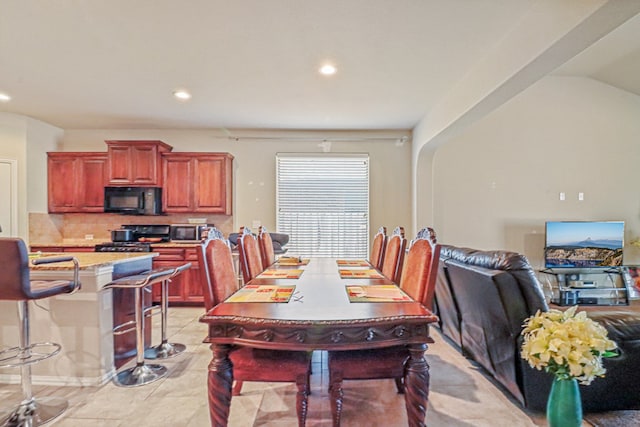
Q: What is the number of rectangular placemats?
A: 6